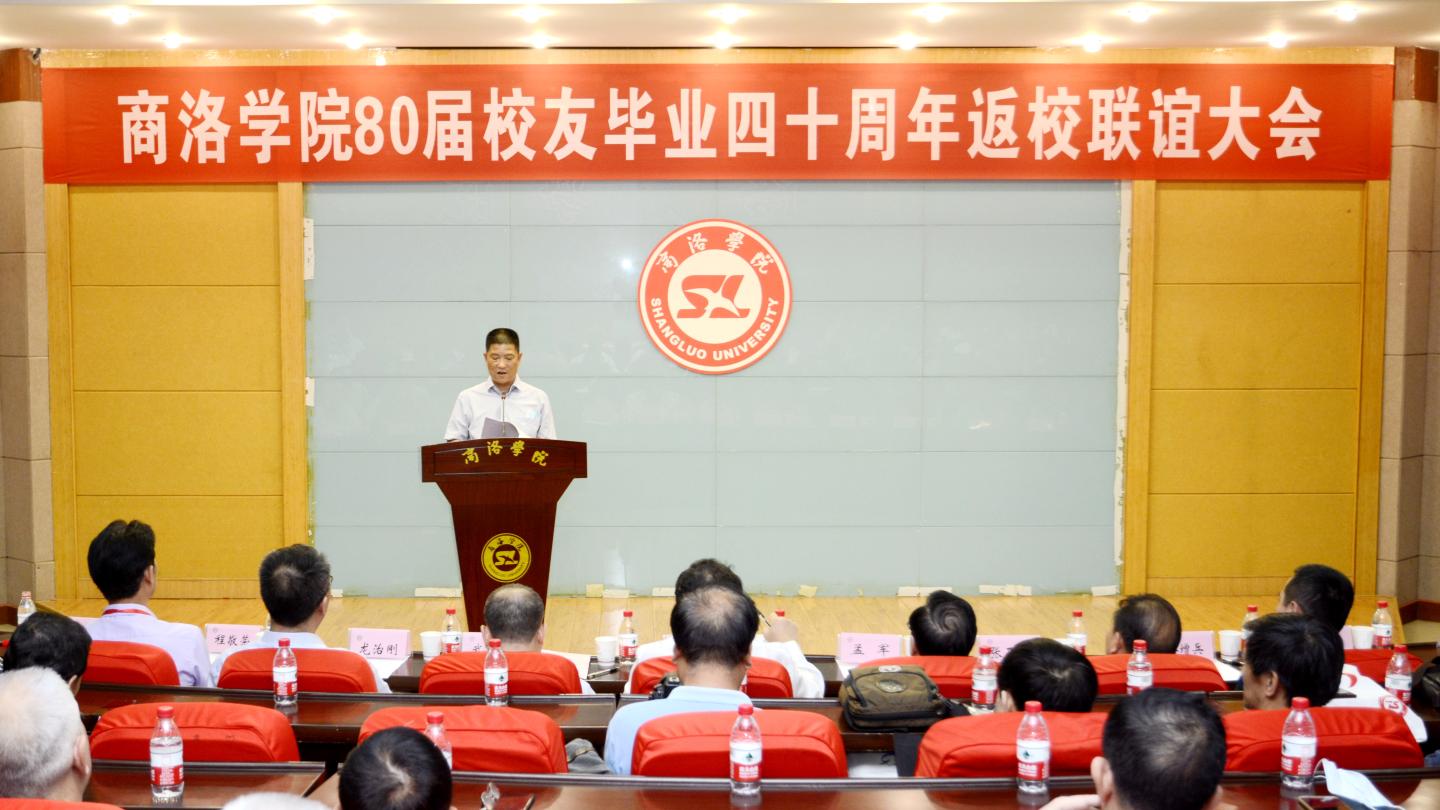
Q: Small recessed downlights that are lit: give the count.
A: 14